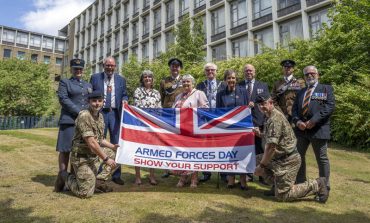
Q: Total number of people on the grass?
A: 12